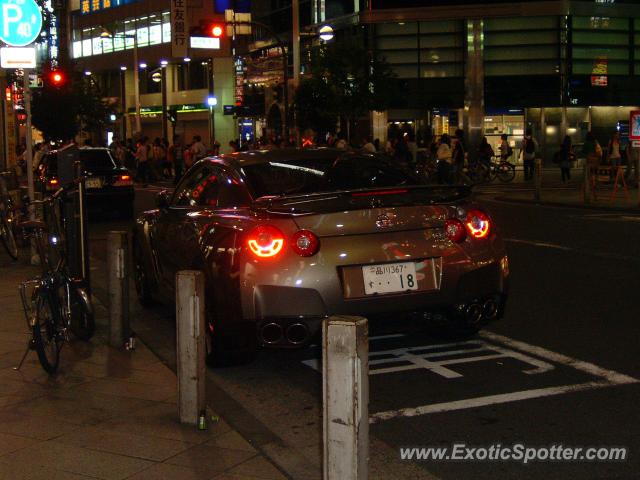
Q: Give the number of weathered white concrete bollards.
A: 3